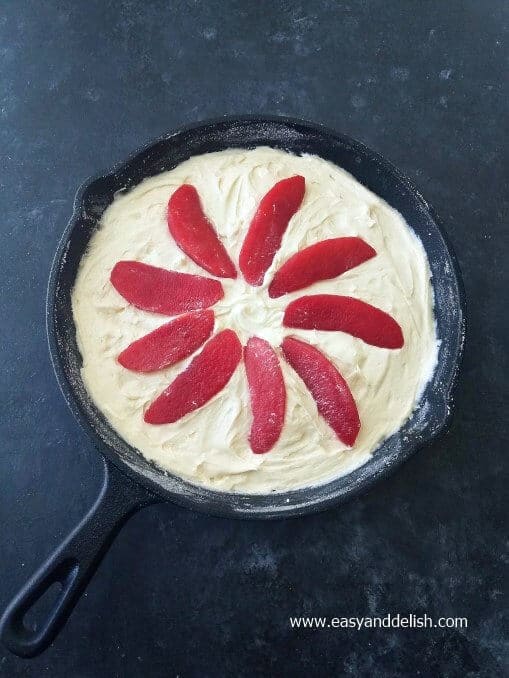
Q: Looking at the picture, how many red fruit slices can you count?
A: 9